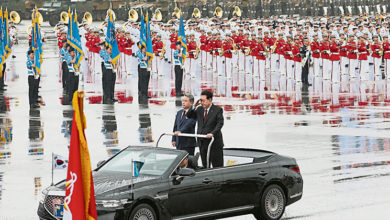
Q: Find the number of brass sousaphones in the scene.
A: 11